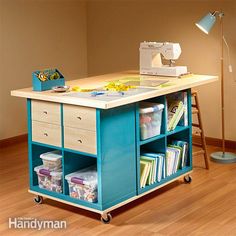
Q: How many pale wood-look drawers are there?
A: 4